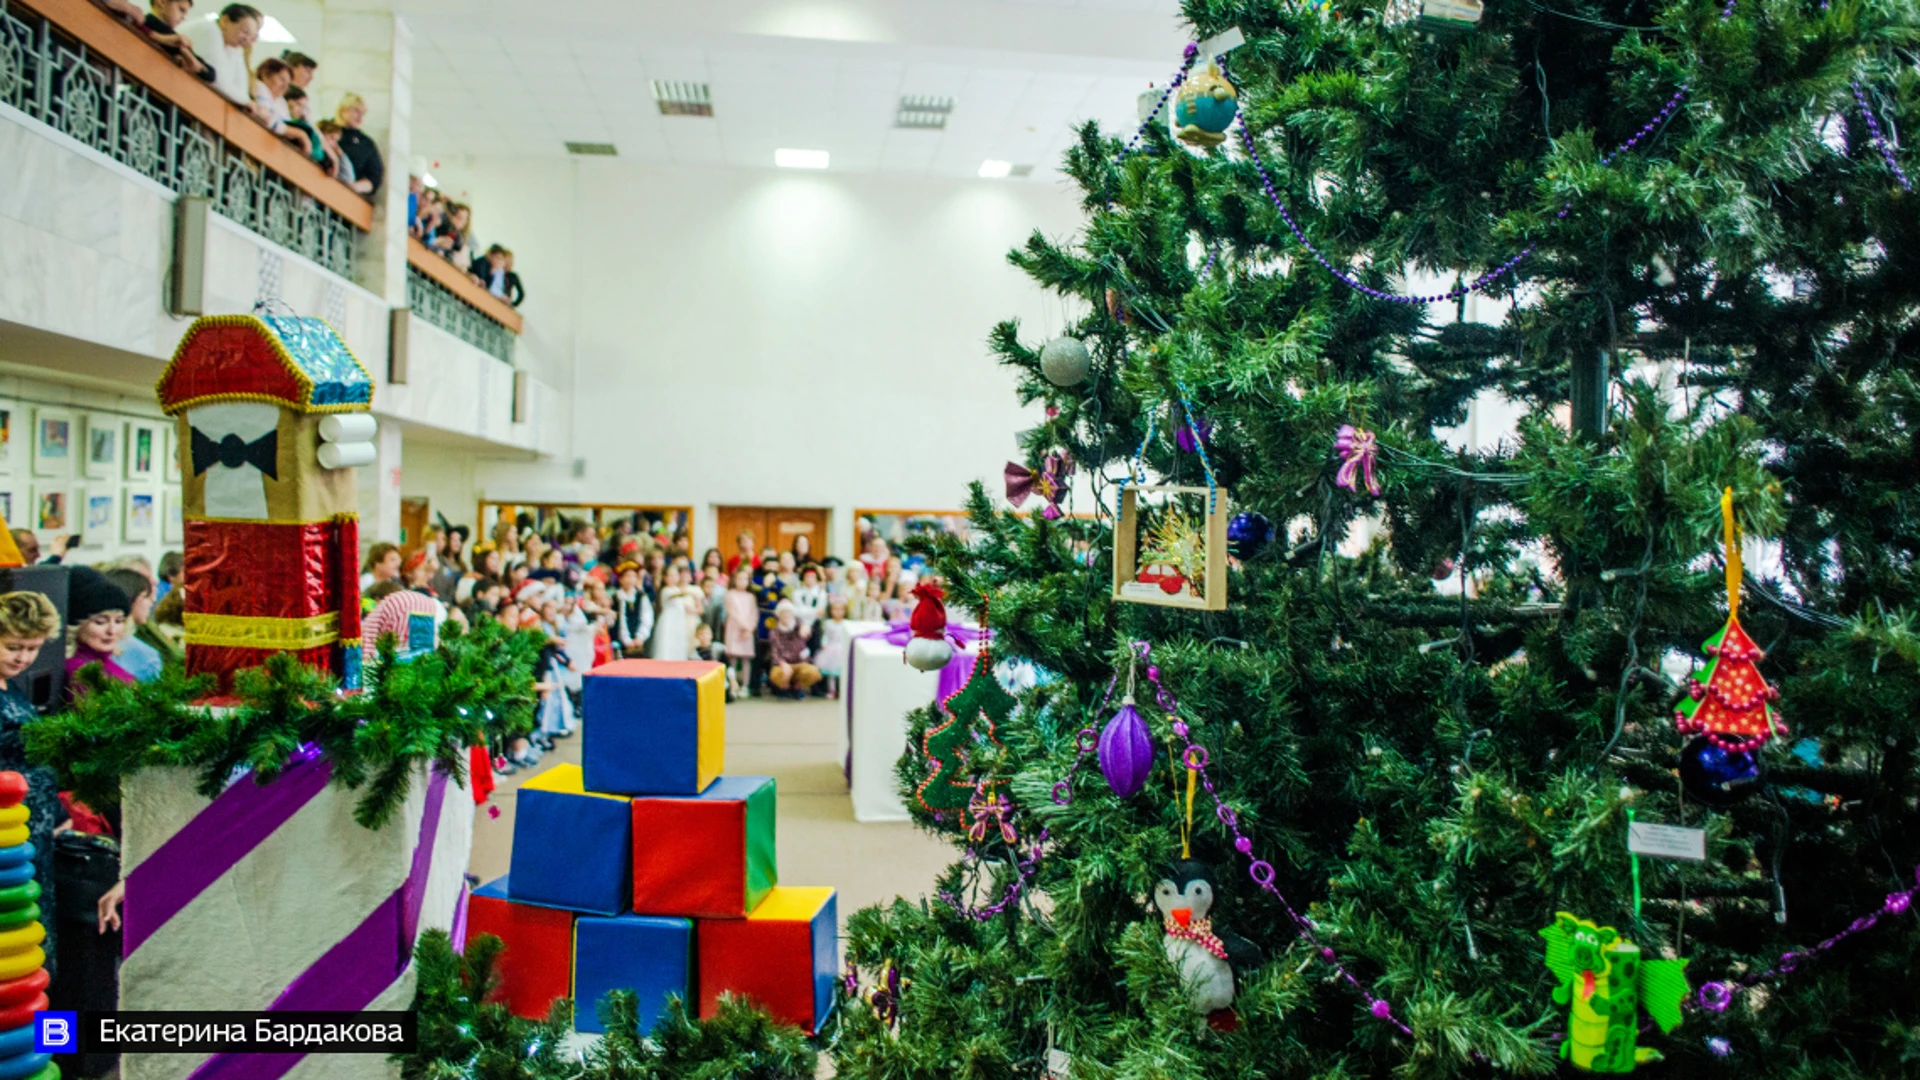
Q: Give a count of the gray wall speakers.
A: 3